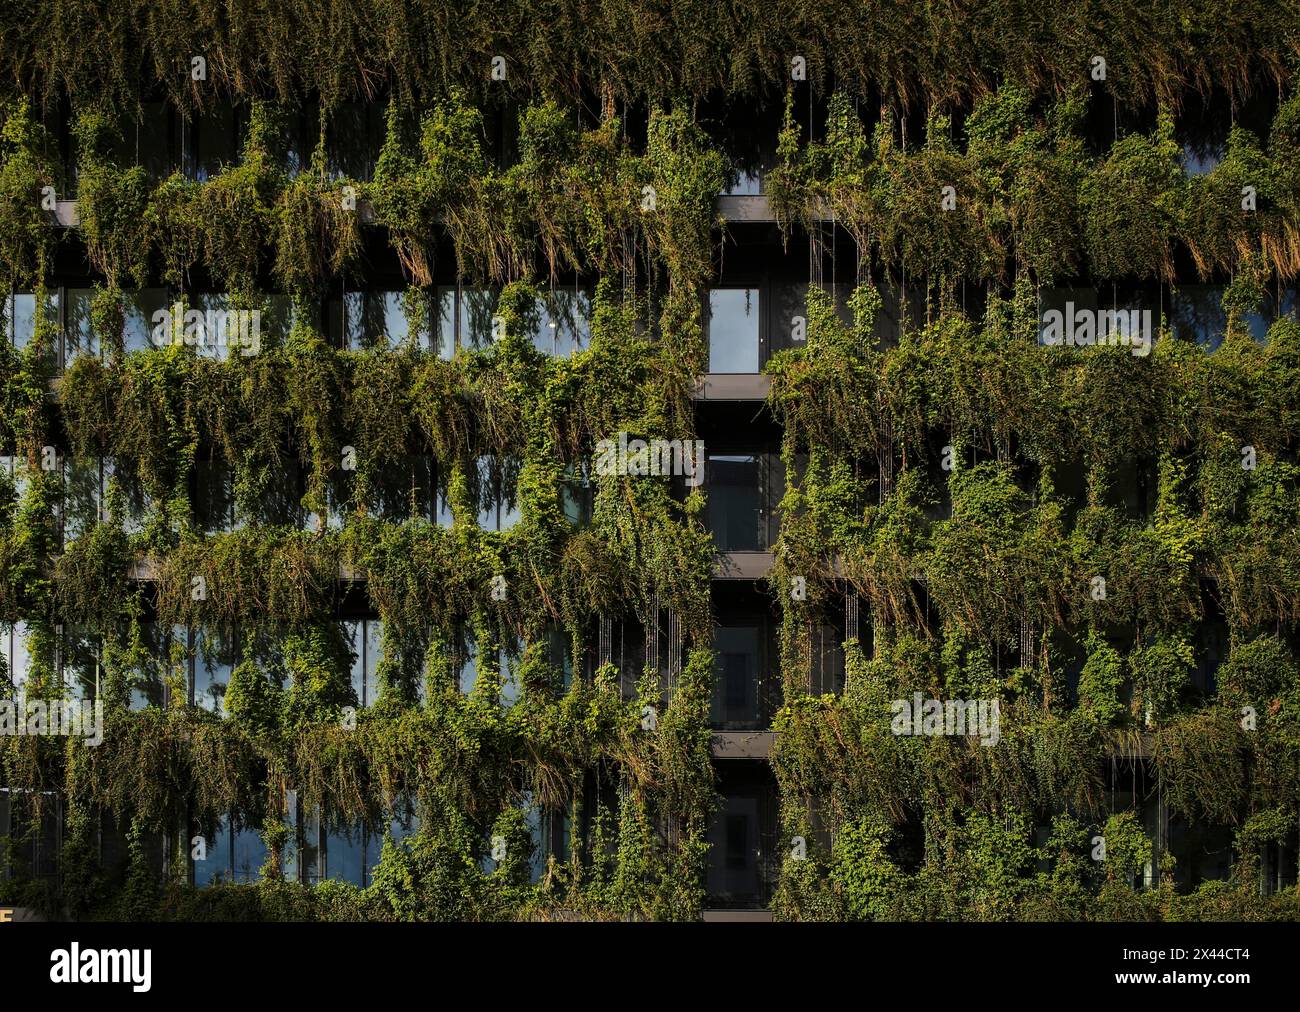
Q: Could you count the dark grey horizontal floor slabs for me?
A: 5